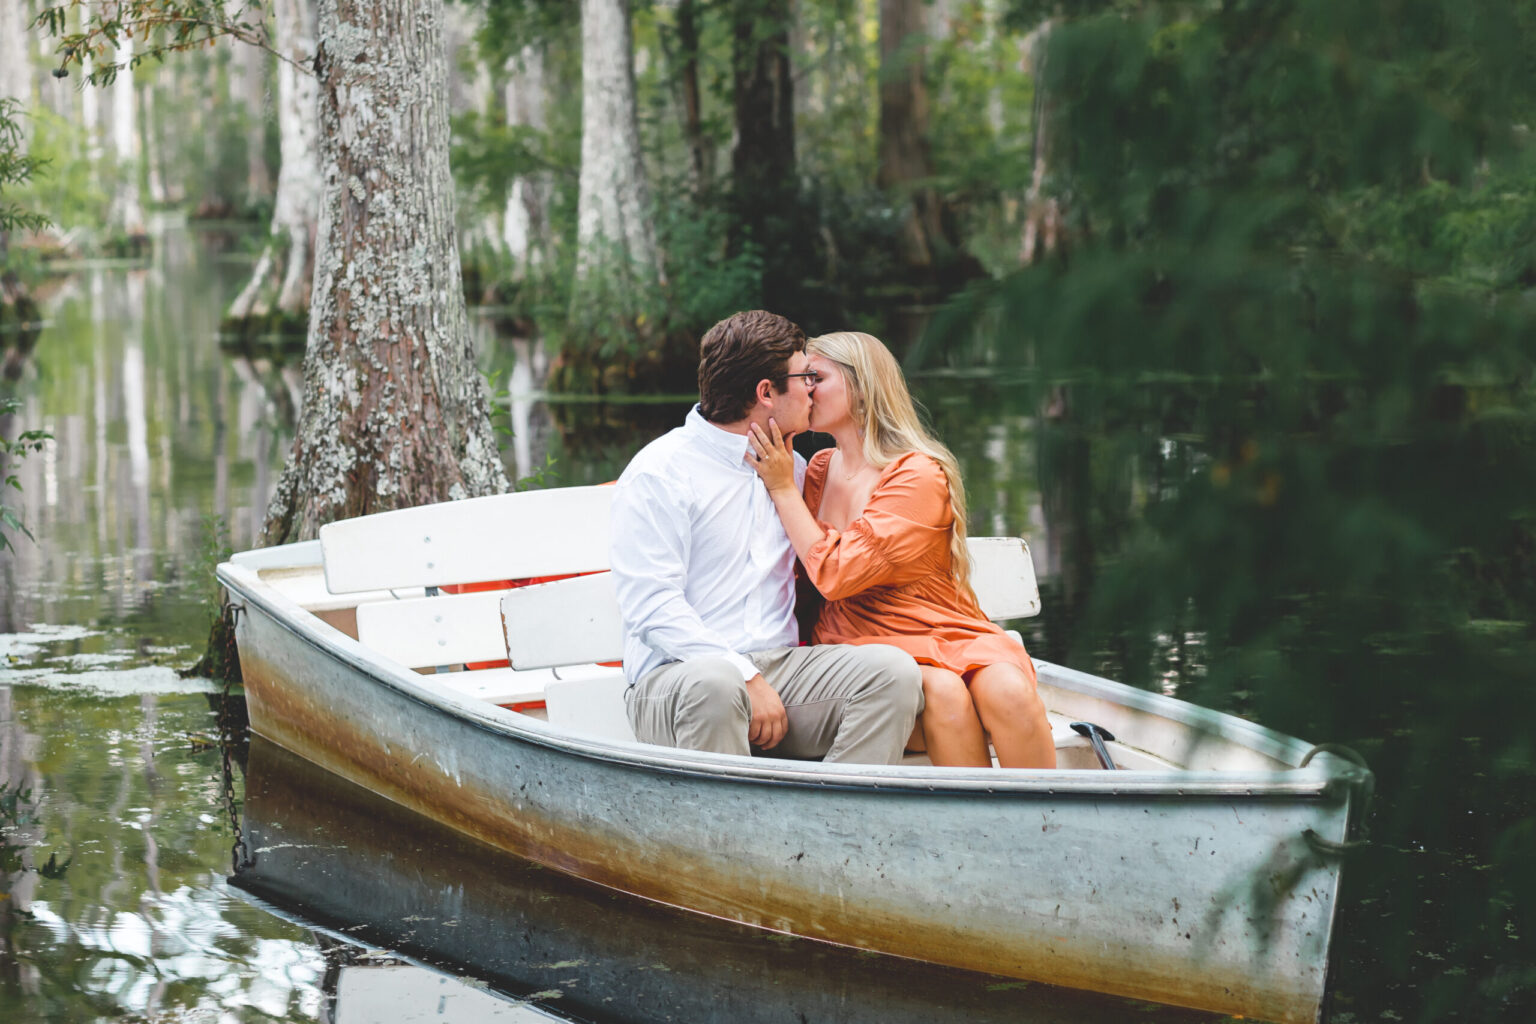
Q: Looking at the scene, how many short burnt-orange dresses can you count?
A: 1